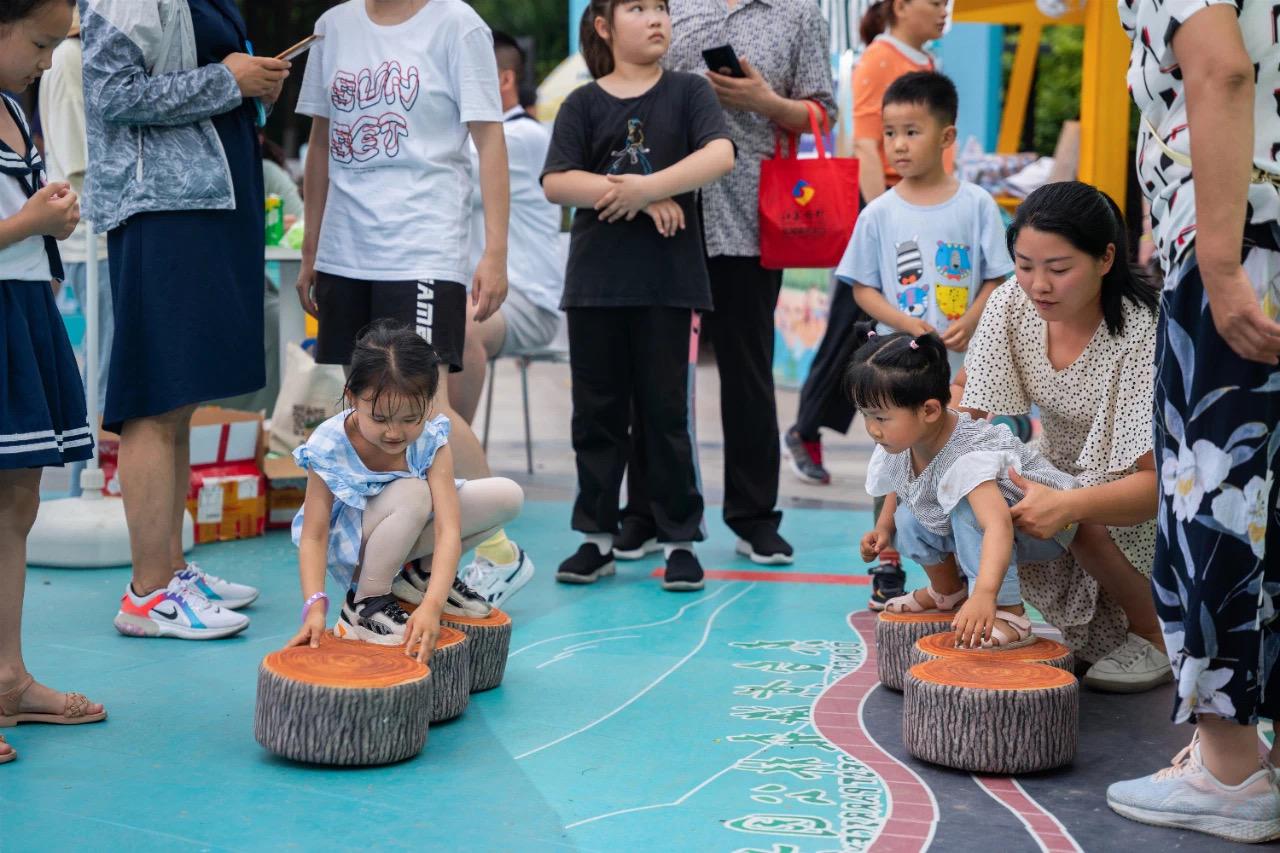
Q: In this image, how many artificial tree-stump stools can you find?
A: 6